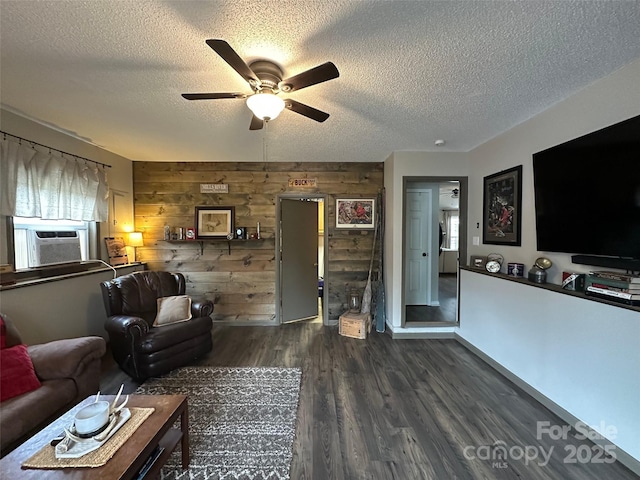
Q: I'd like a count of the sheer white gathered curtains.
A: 1